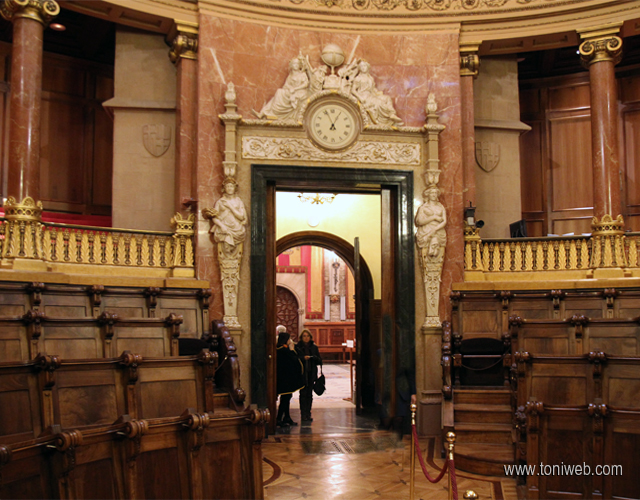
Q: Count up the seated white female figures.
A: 2